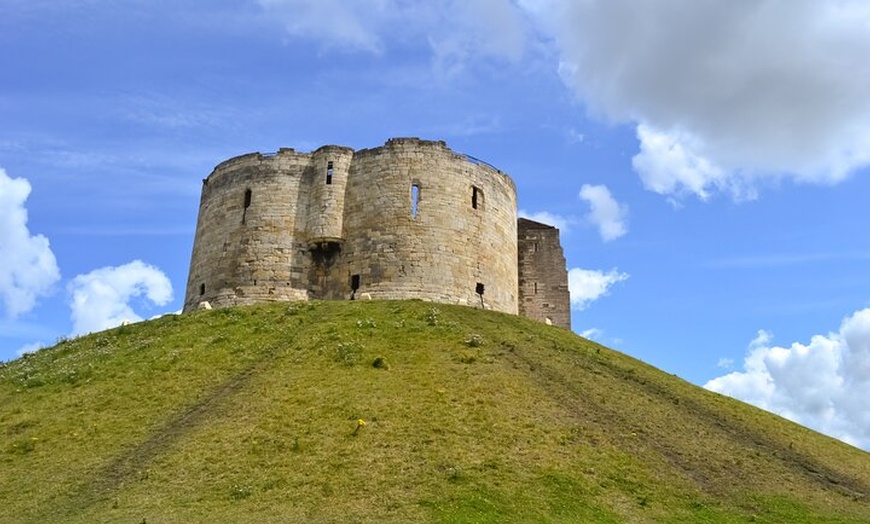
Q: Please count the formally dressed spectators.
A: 0